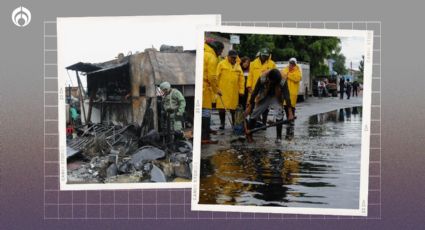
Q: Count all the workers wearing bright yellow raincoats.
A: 4